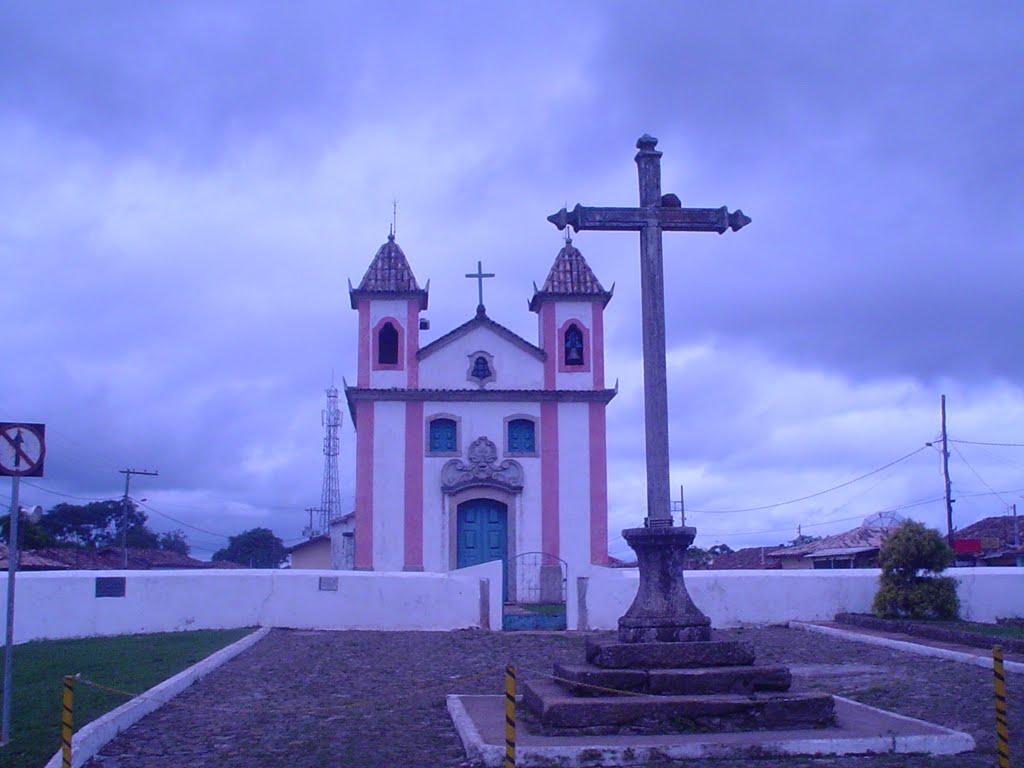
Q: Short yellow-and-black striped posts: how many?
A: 3